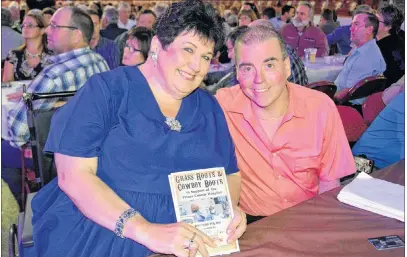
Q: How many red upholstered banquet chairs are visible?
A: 4